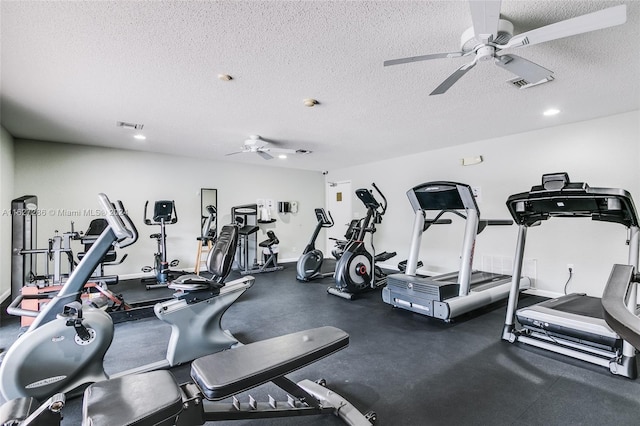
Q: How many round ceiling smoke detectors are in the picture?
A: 2